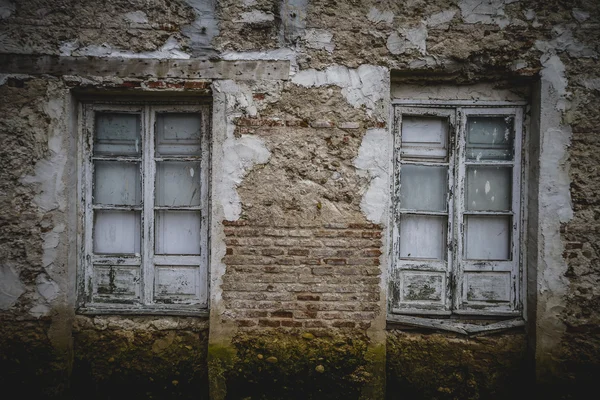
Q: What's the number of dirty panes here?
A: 12